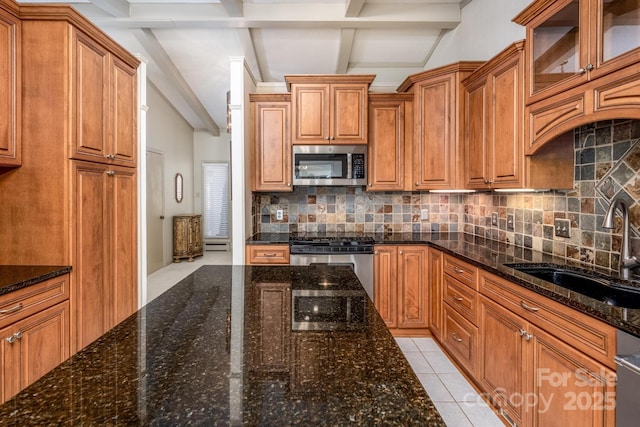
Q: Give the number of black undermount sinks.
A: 1